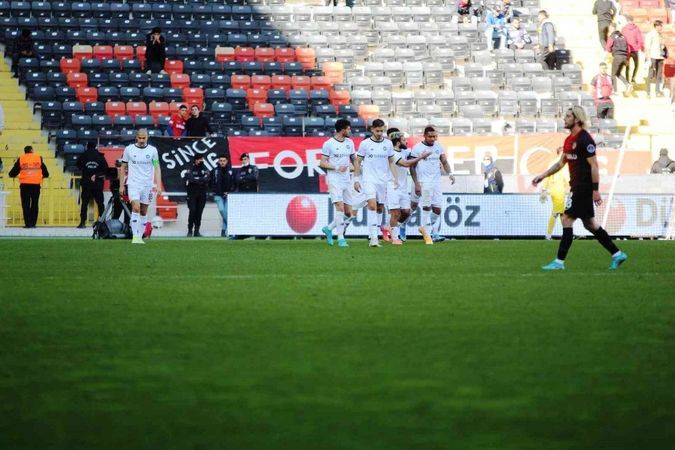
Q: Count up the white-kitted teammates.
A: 5